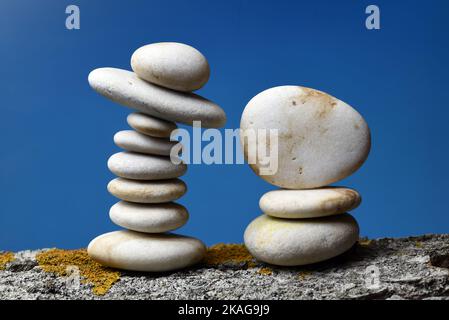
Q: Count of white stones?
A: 11